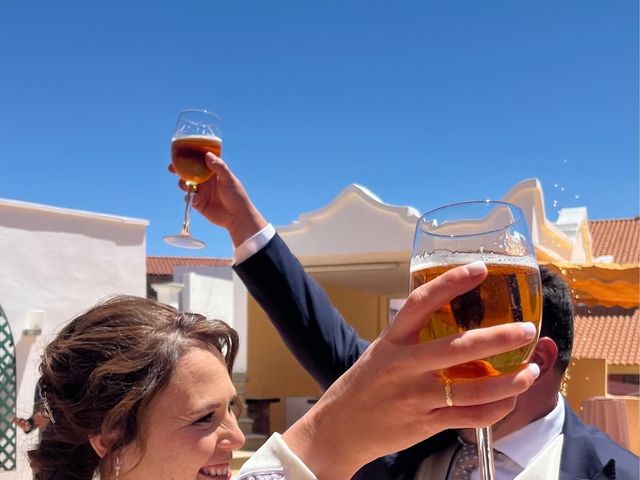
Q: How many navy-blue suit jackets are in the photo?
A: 1